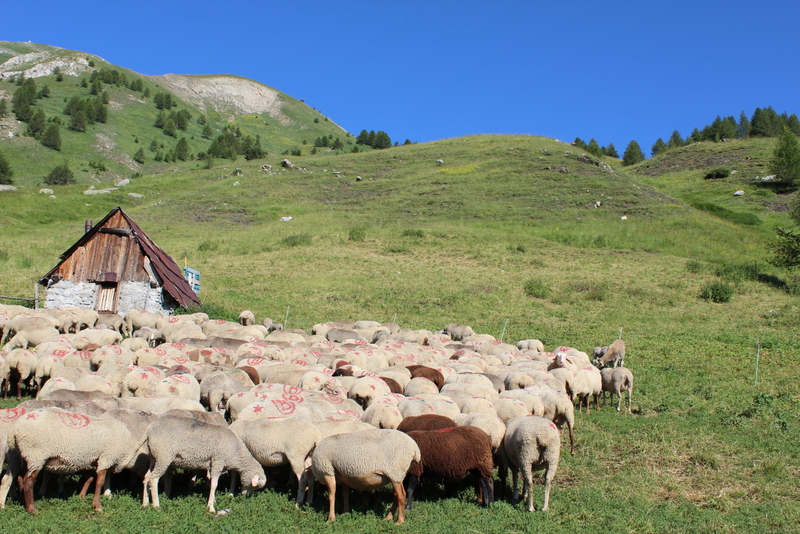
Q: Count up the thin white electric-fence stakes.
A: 5